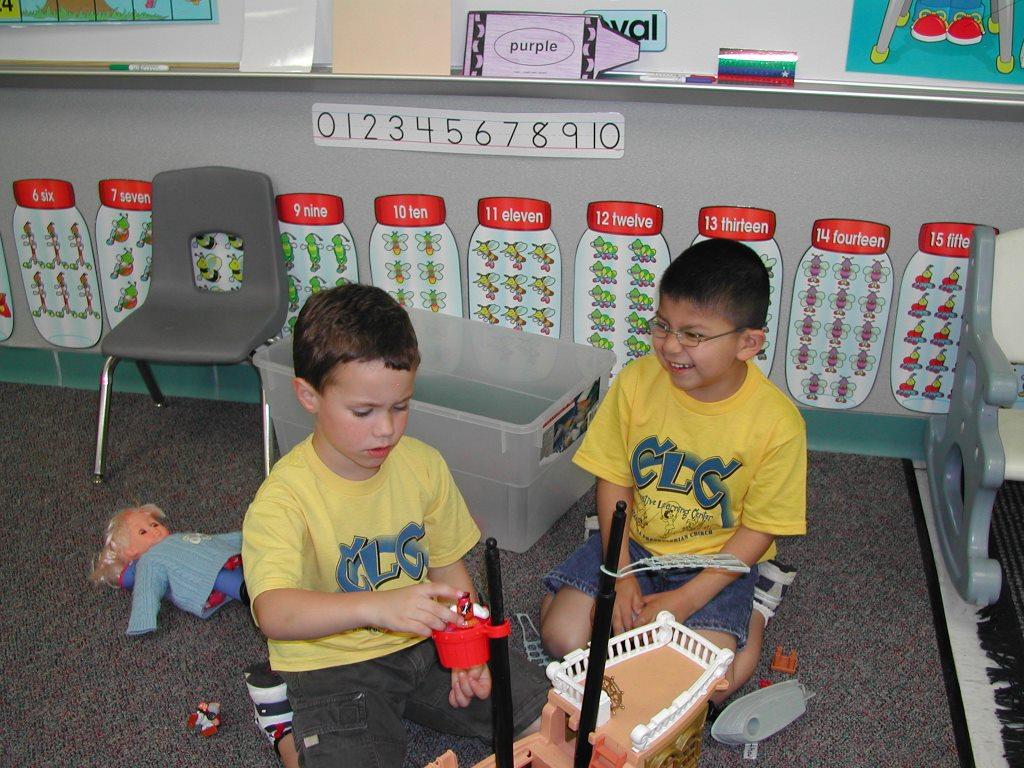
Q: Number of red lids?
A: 9